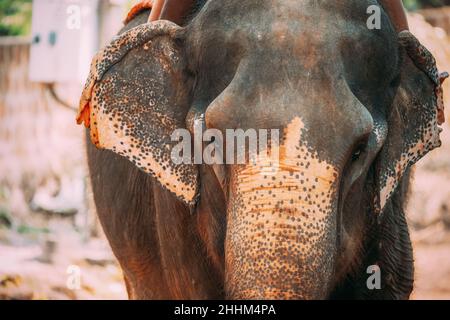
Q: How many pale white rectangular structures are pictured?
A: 1